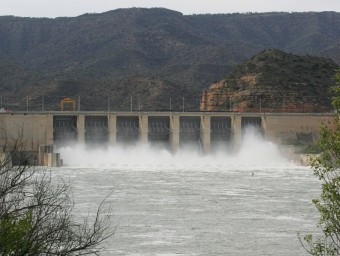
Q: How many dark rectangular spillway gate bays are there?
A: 7